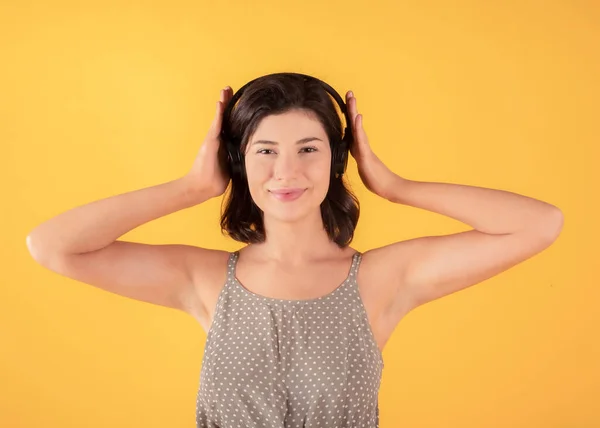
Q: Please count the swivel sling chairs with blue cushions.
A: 0